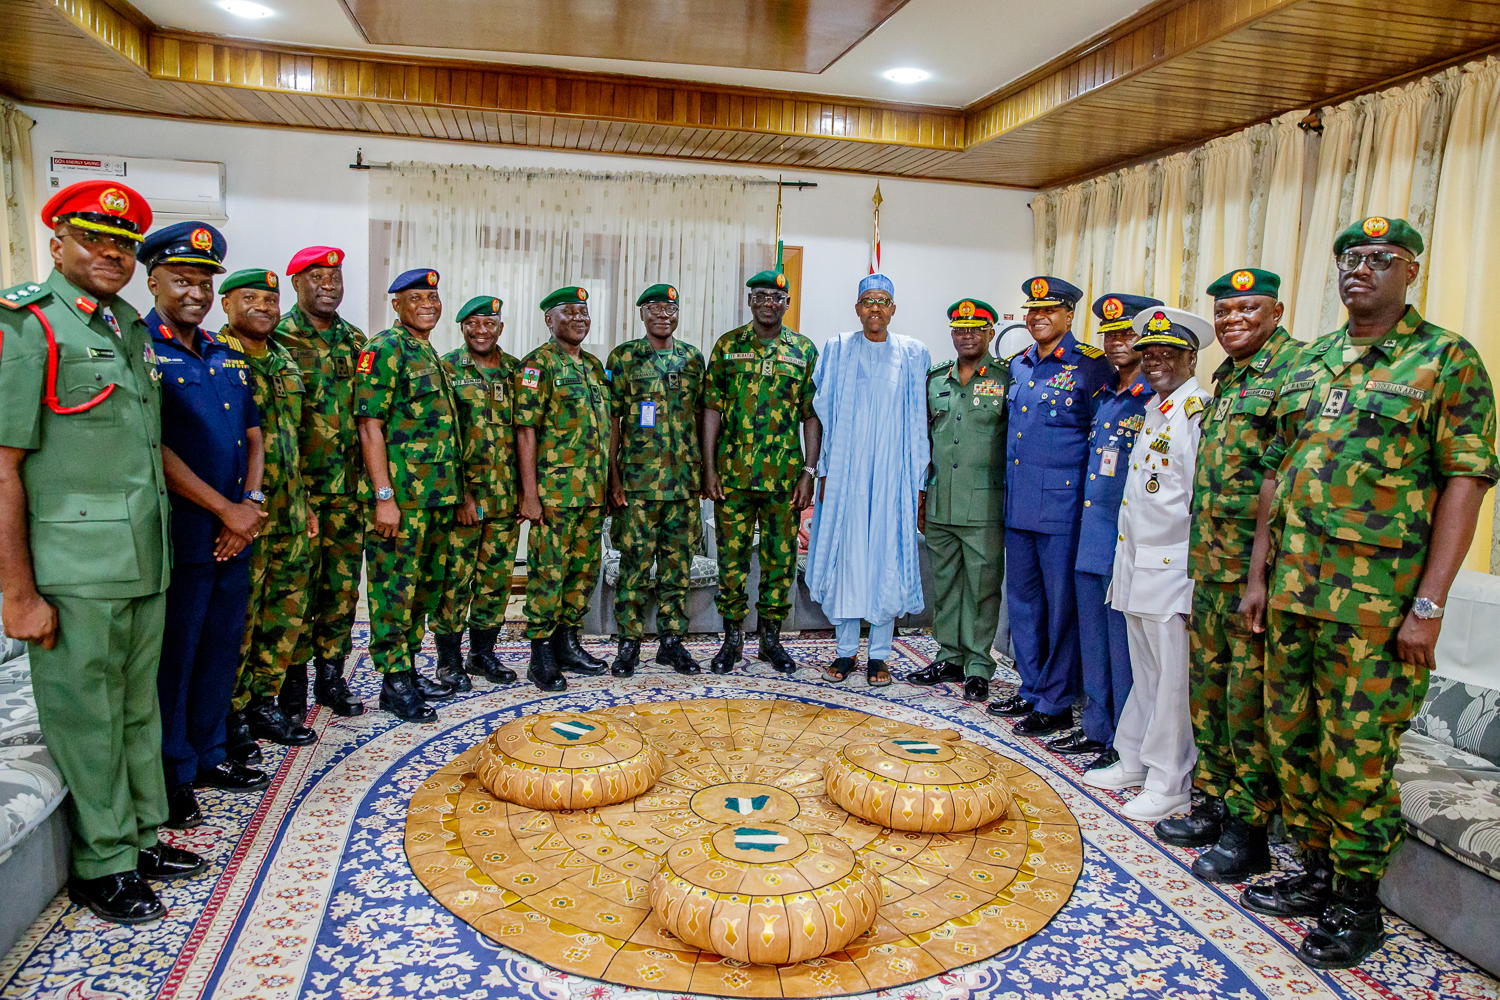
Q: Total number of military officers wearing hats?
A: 15